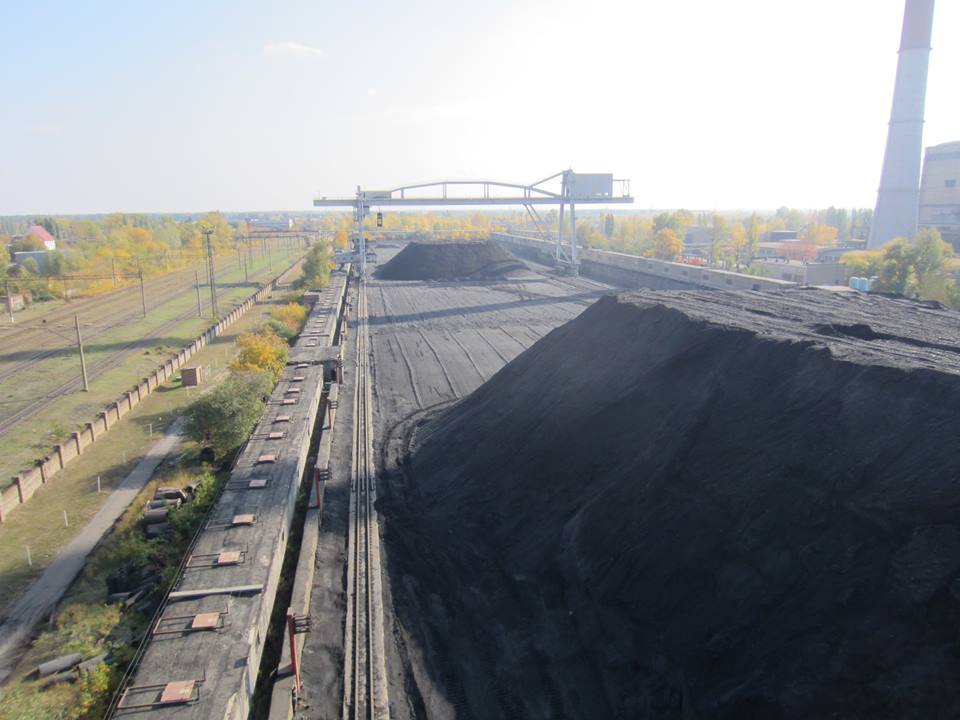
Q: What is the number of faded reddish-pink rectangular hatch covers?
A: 12